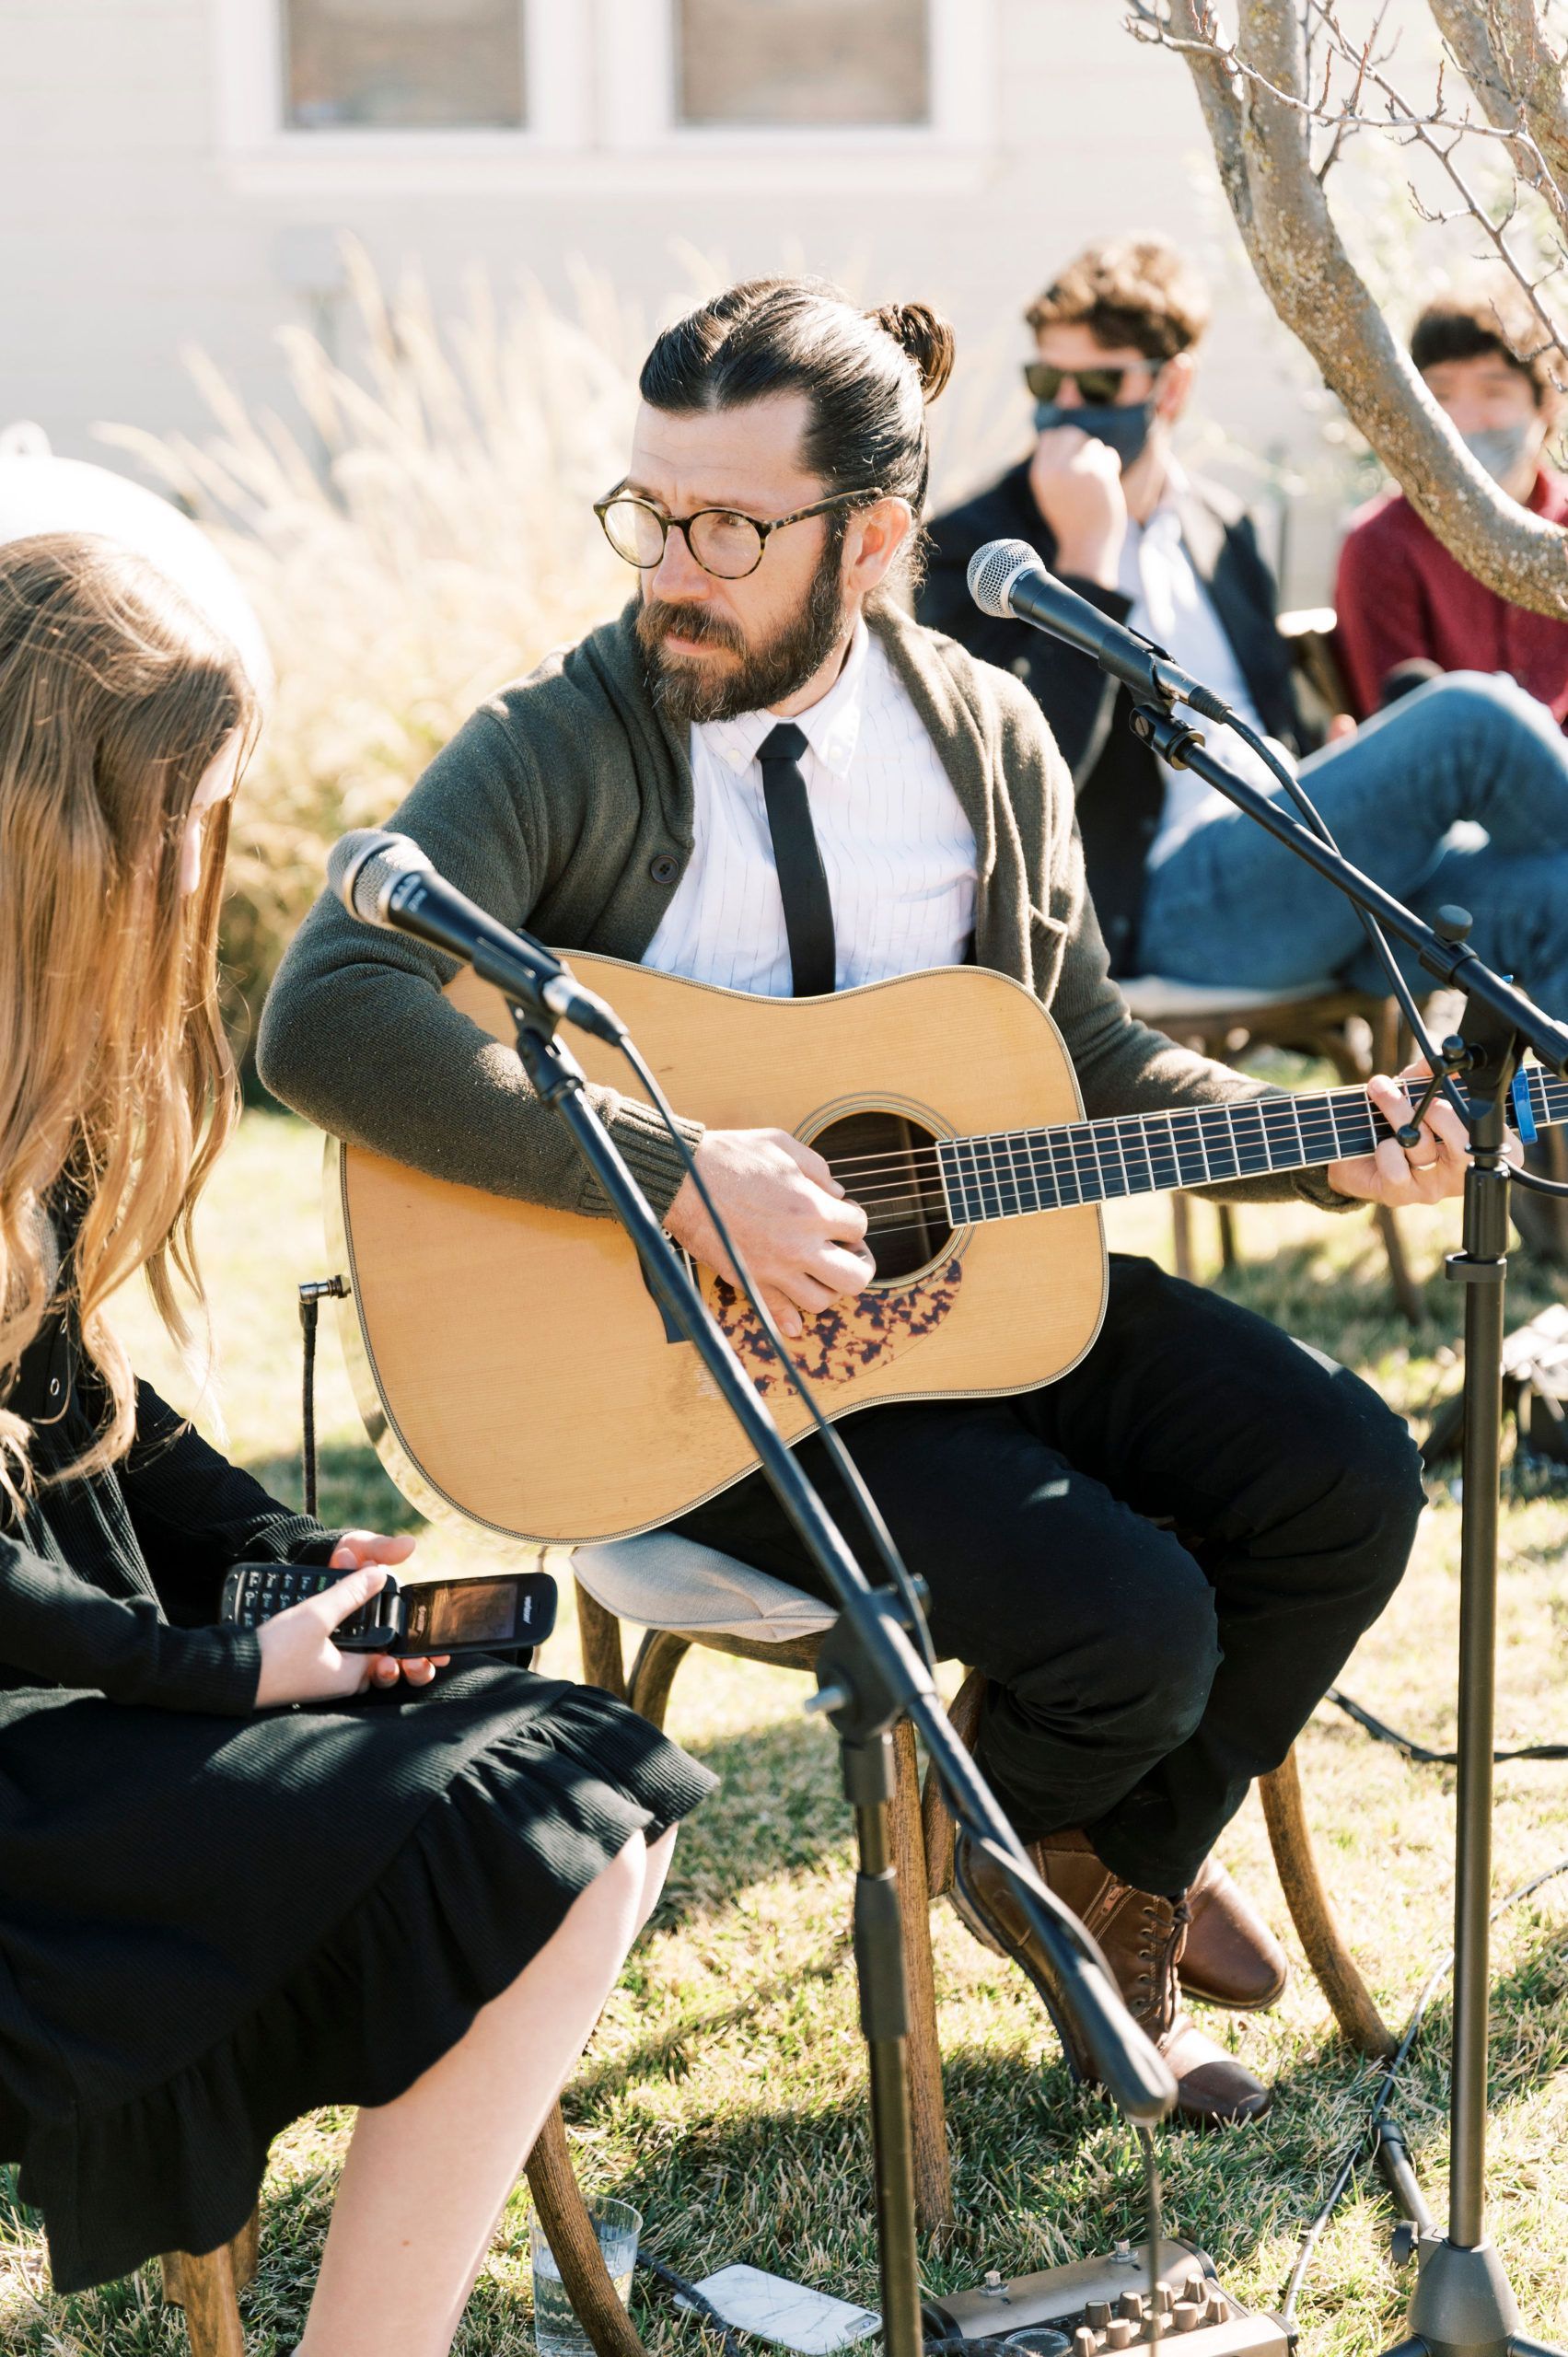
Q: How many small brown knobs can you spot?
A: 9